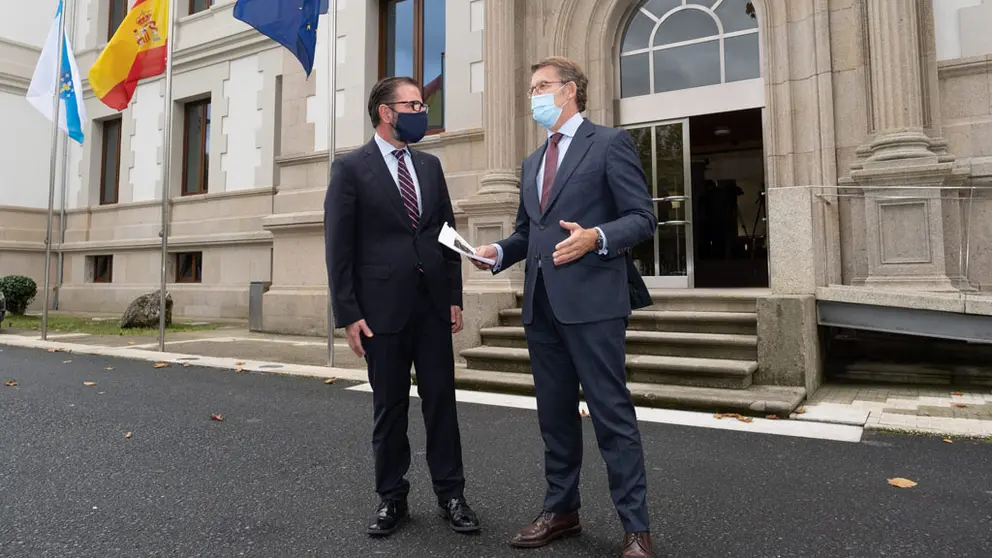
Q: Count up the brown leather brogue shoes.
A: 2